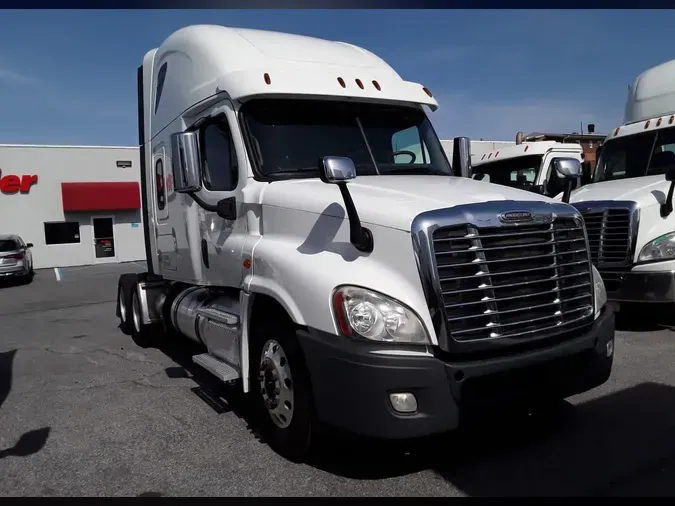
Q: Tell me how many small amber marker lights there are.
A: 14